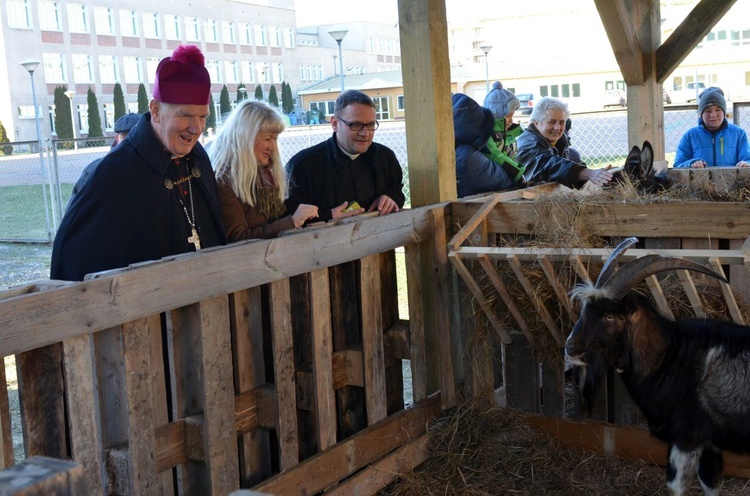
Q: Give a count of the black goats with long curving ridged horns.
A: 1